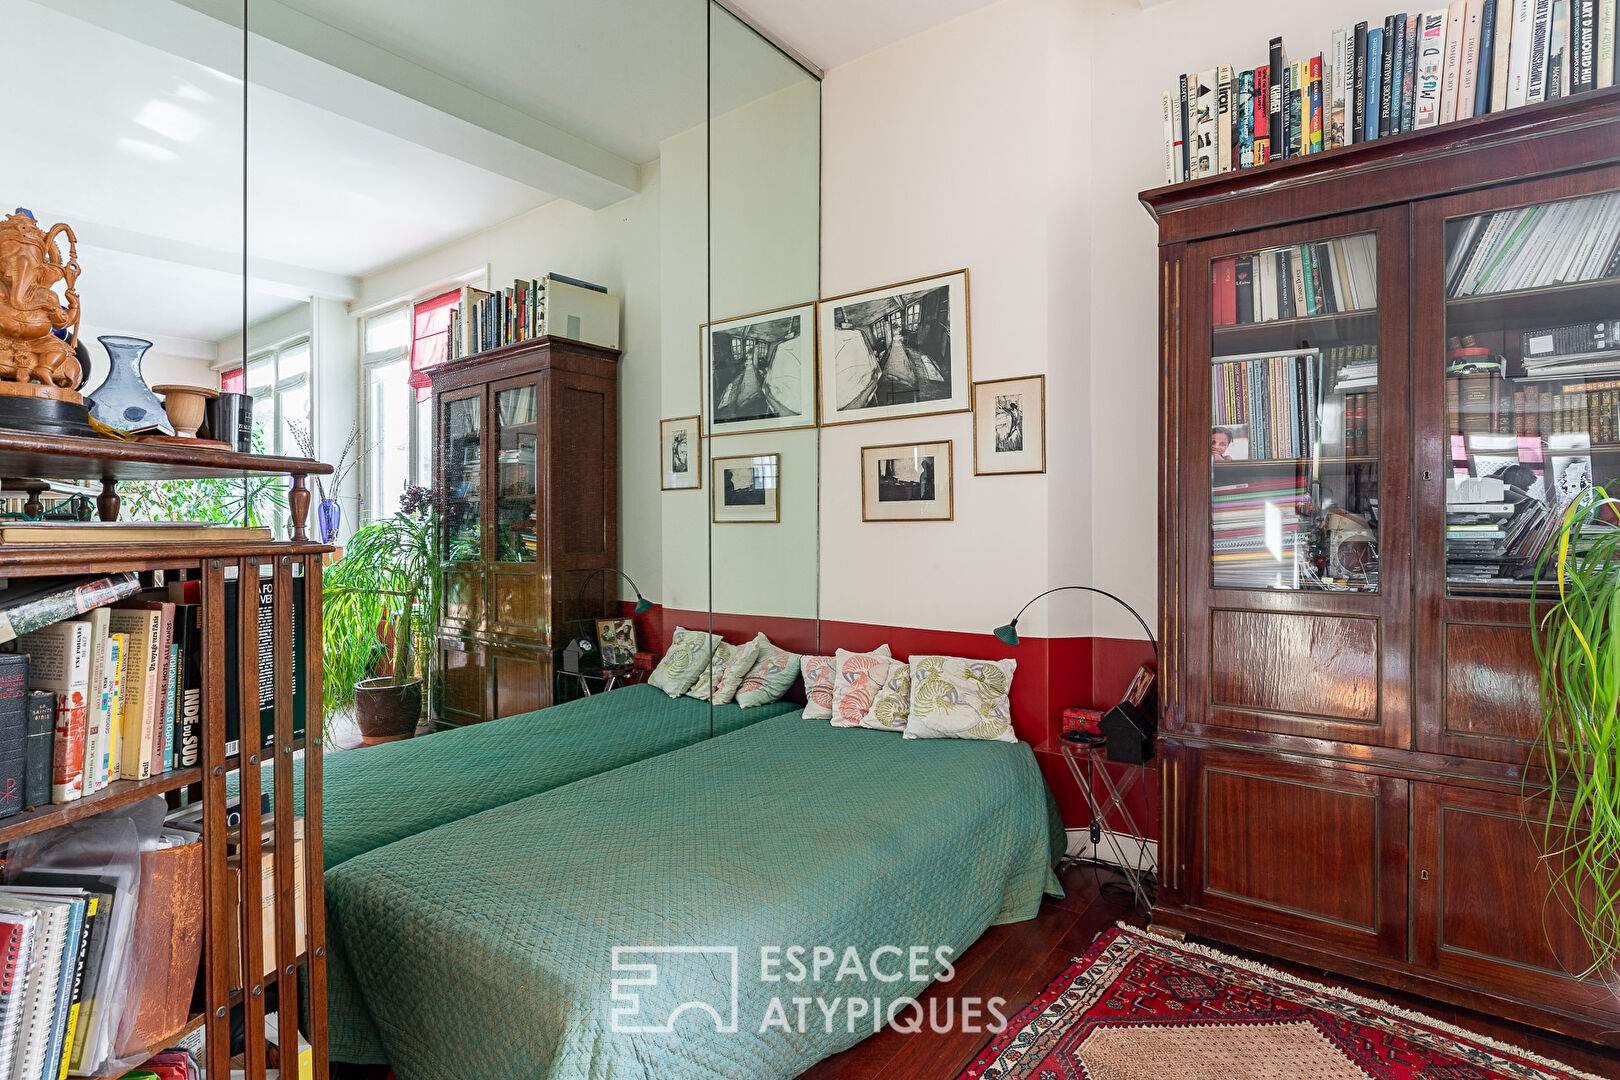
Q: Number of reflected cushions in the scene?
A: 4